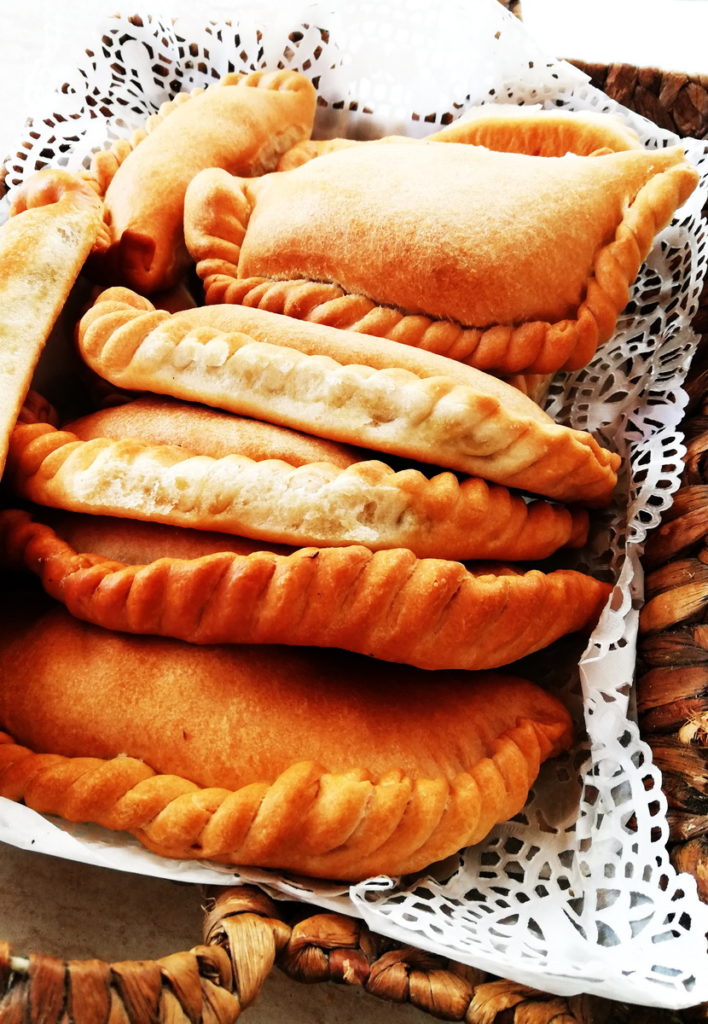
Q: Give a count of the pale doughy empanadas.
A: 3